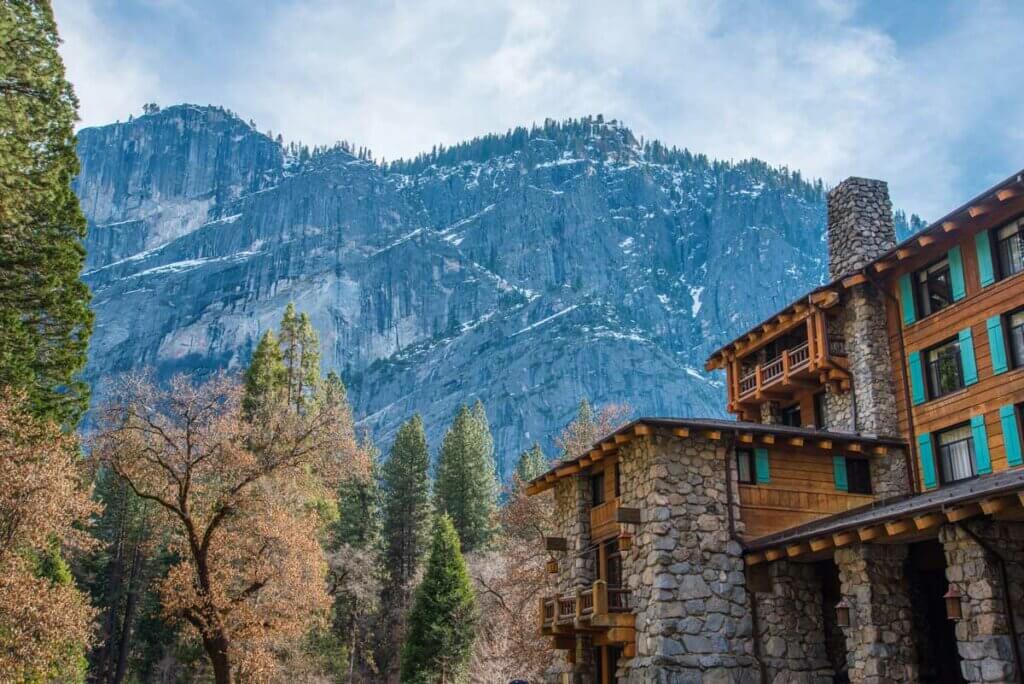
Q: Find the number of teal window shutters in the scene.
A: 11